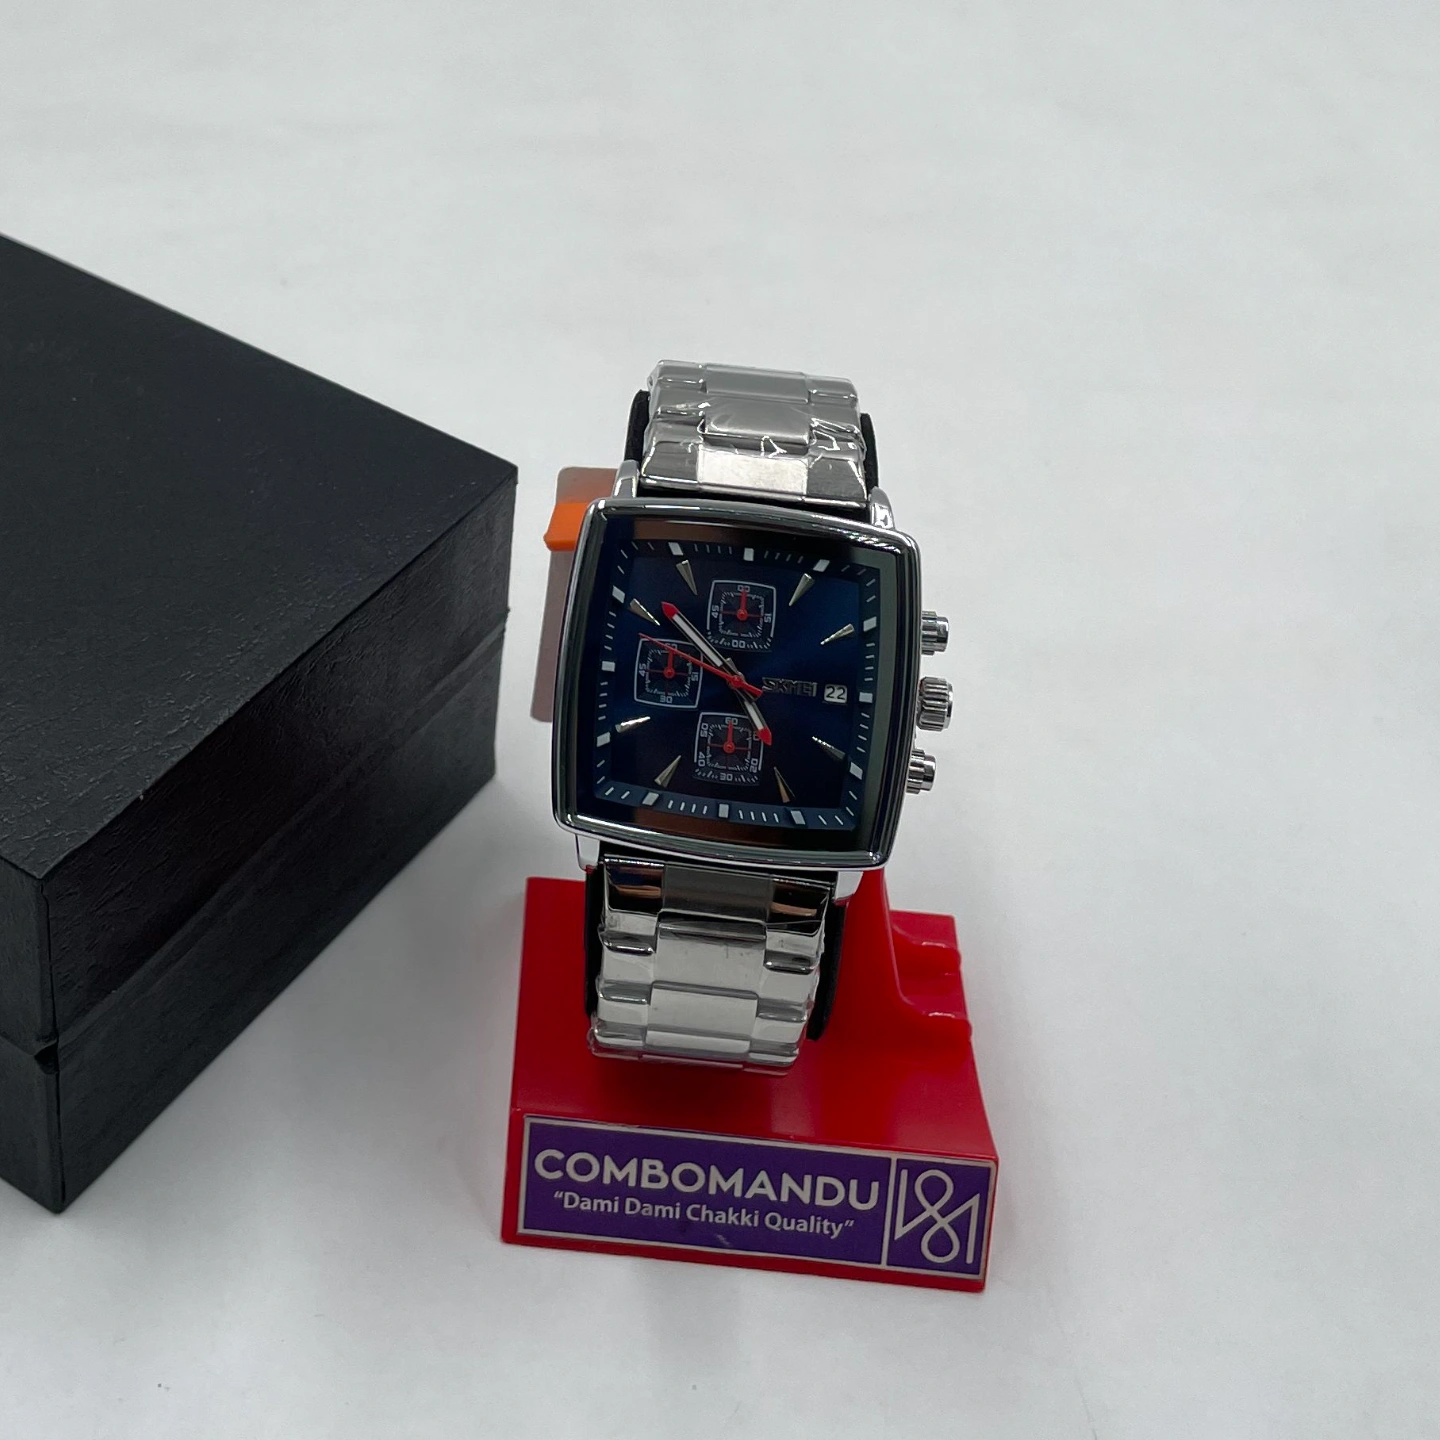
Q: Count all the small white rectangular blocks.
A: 12